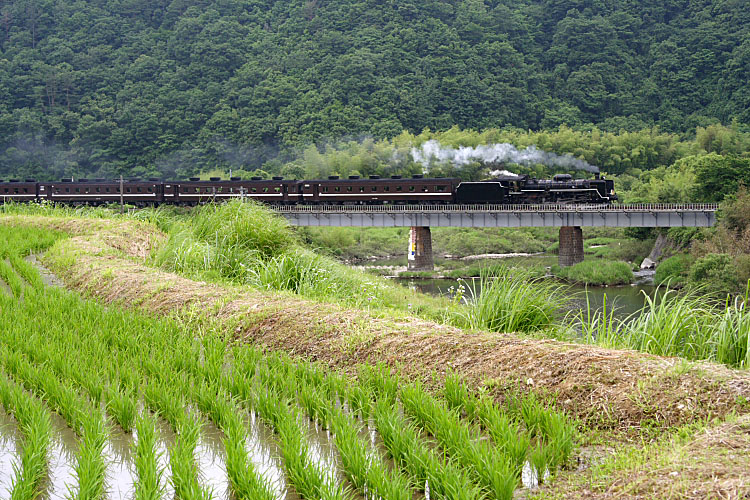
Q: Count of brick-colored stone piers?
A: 2